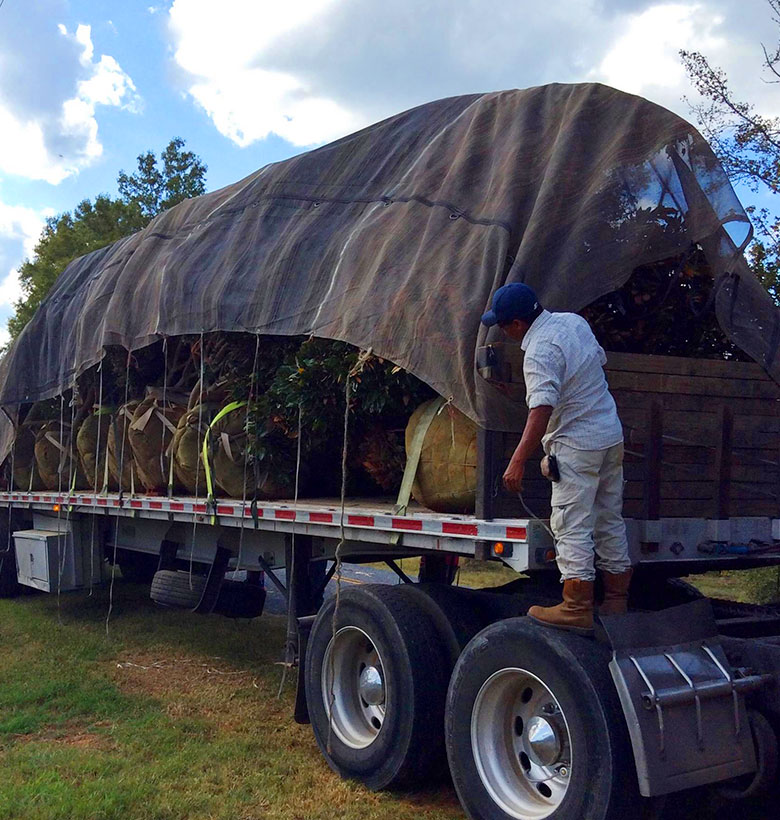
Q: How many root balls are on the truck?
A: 8